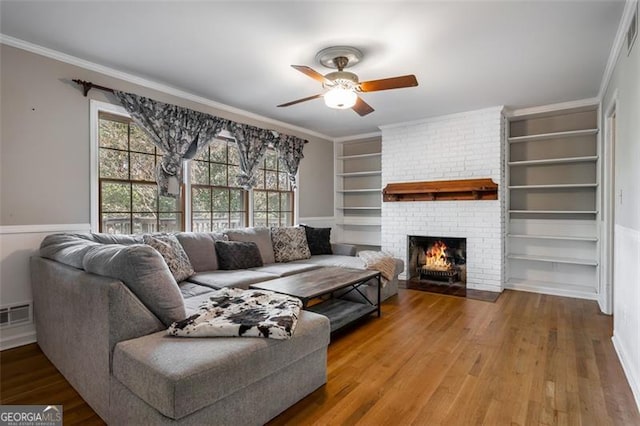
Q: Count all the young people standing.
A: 0